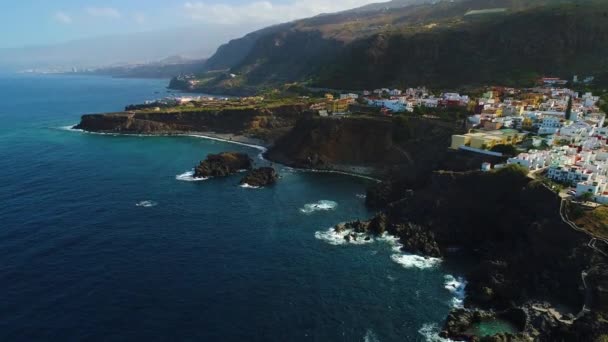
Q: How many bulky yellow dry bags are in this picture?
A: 0